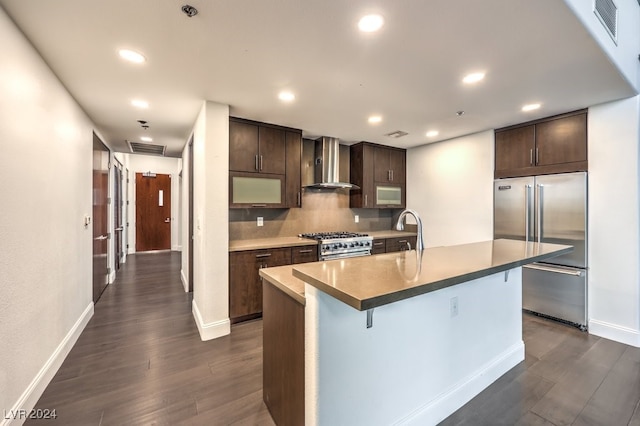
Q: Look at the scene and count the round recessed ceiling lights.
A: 9